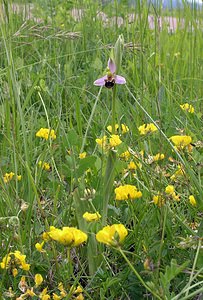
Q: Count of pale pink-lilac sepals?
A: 3